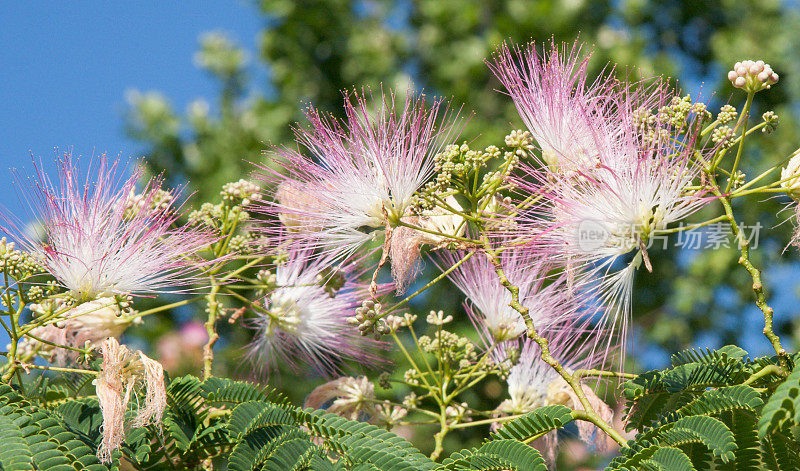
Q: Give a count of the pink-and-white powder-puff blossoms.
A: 7